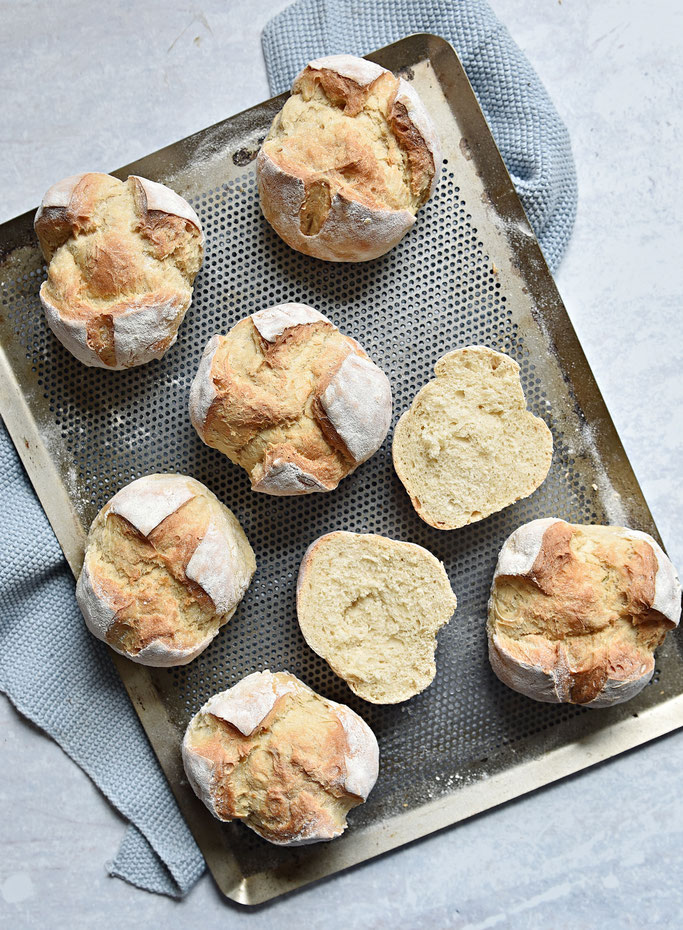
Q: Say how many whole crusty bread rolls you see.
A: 6